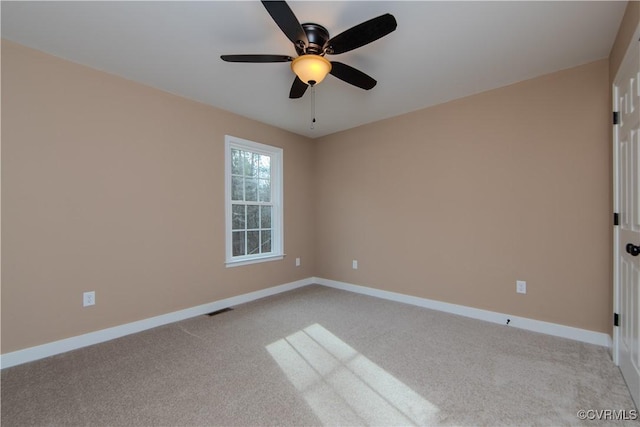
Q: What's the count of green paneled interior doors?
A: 0